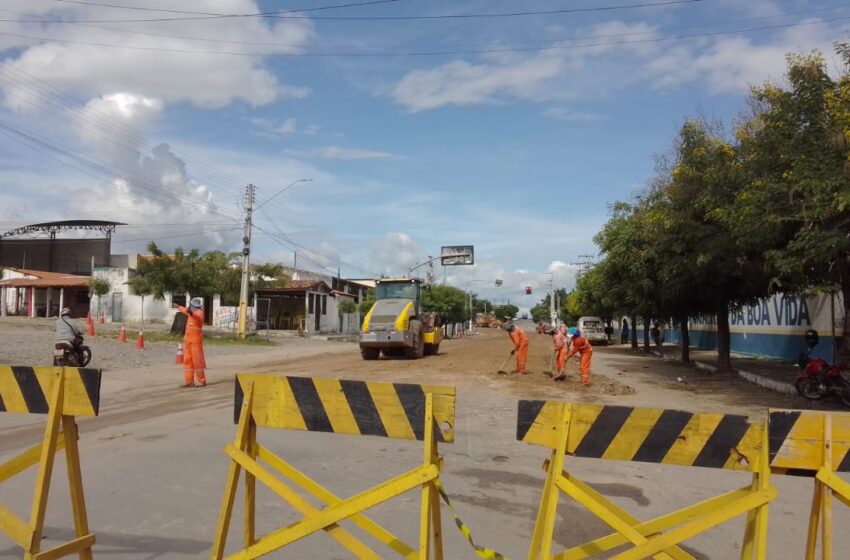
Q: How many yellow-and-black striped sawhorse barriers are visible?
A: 4